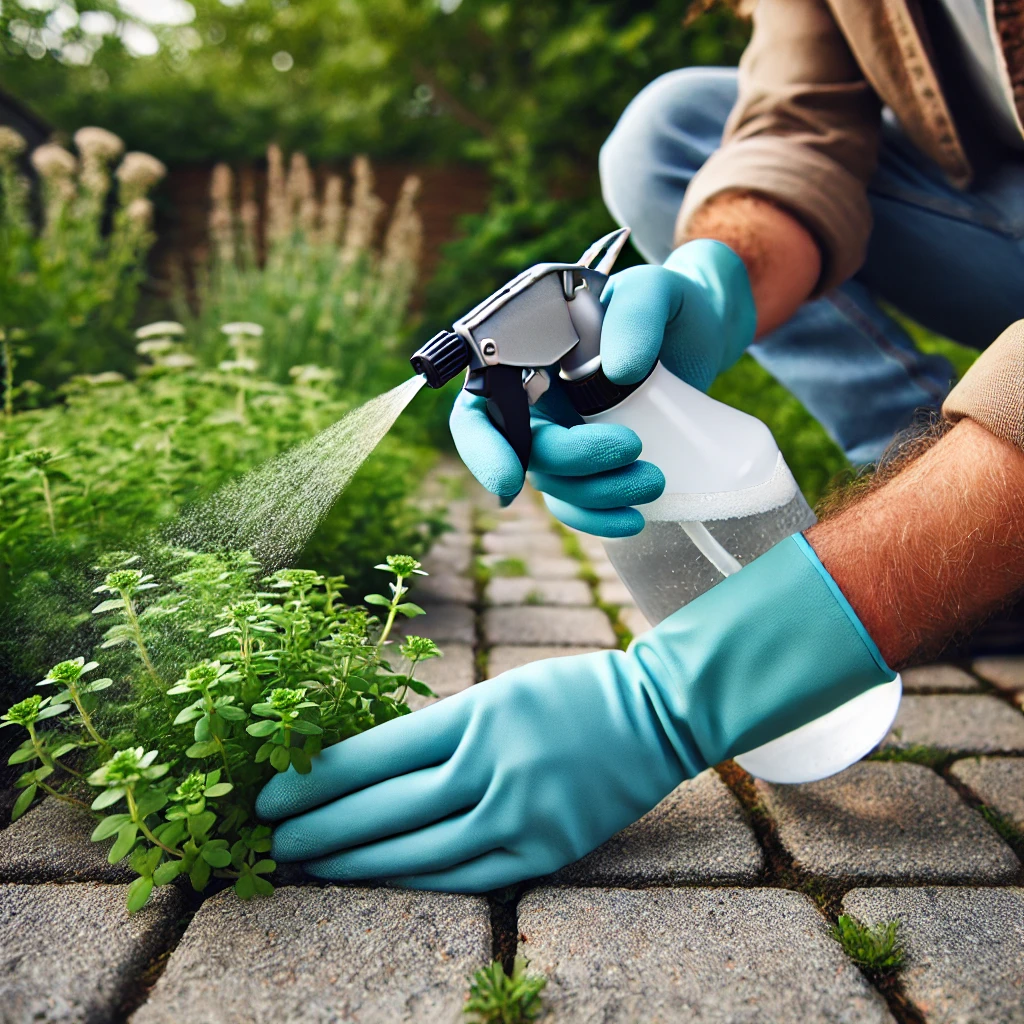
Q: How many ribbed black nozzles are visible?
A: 1